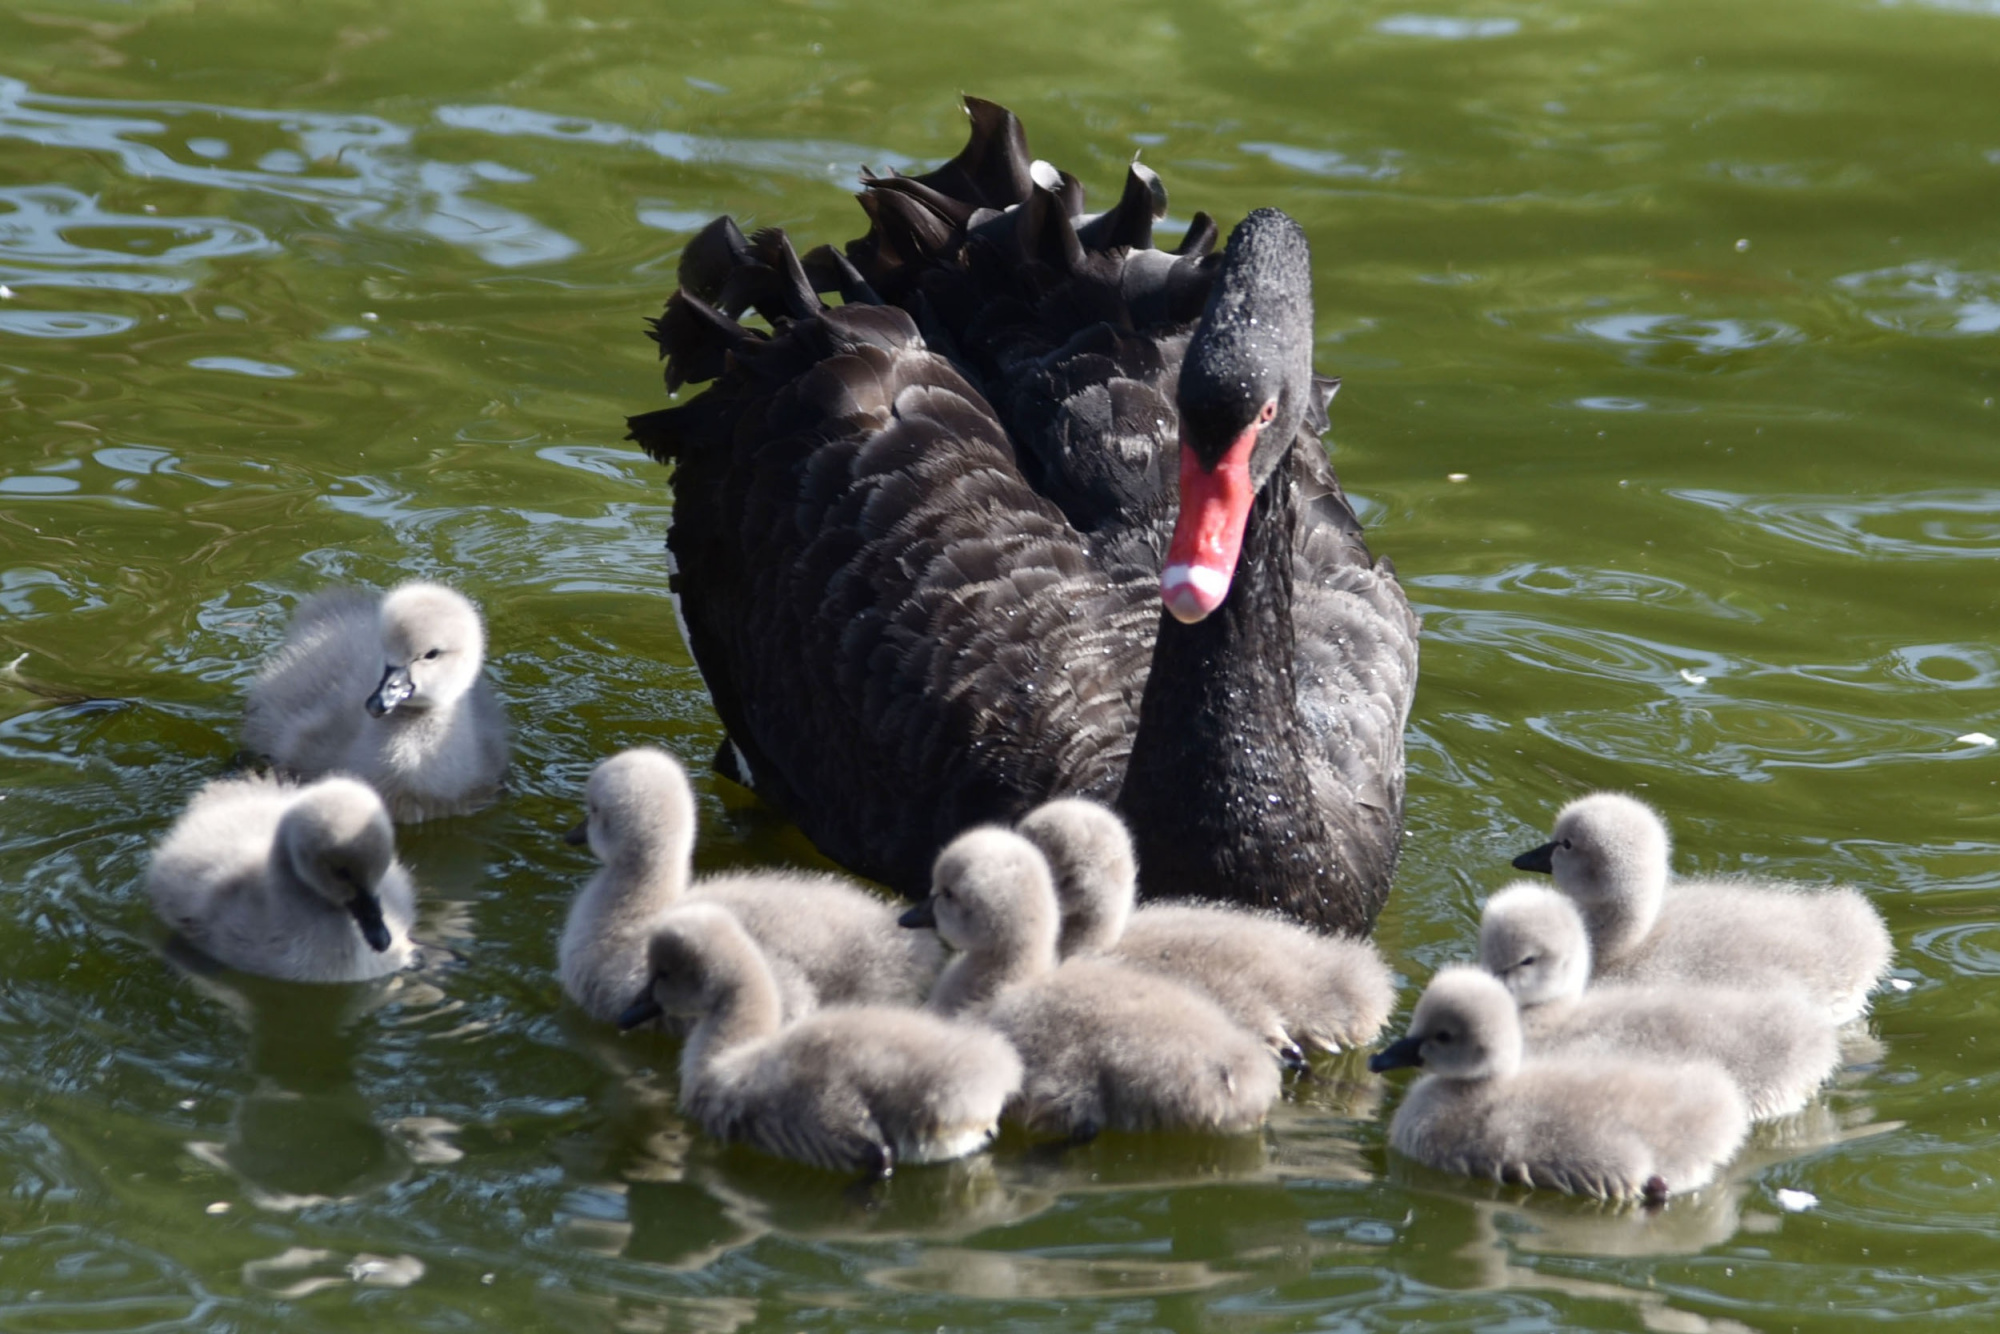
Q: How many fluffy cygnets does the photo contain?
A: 9